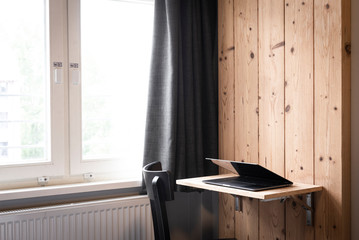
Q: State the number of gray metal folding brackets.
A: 2